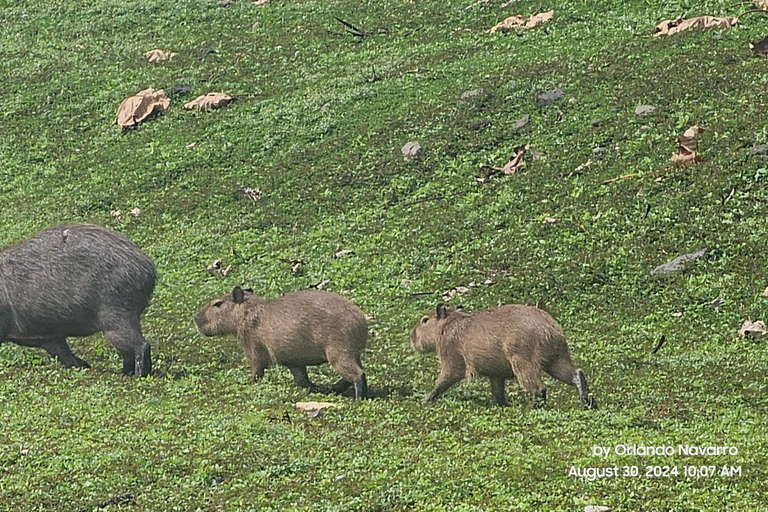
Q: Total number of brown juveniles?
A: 2